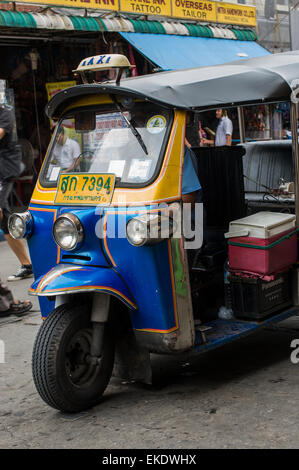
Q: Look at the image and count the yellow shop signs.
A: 4